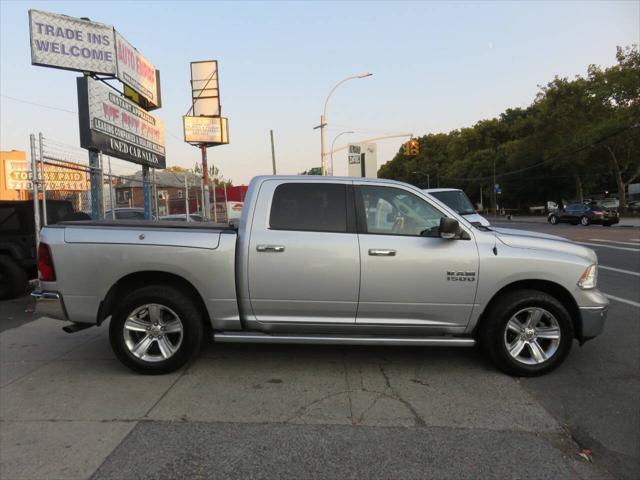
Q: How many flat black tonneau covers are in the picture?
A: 1